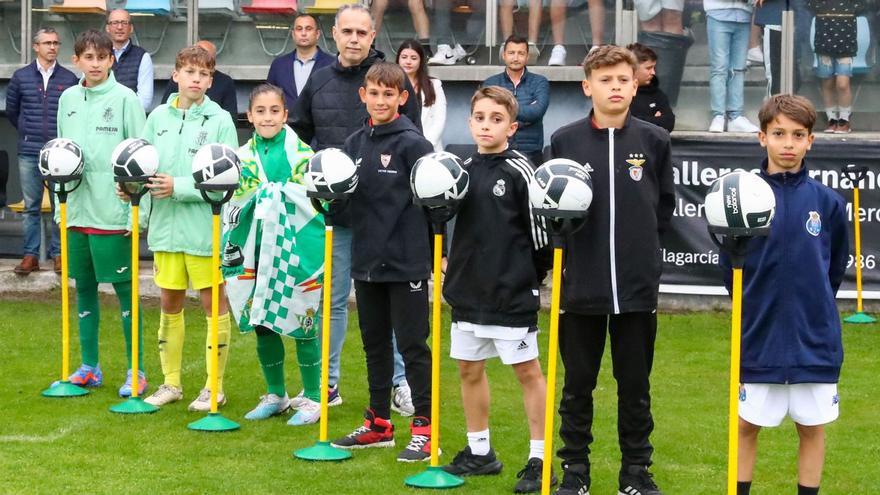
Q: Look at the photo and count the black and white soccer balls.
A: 7